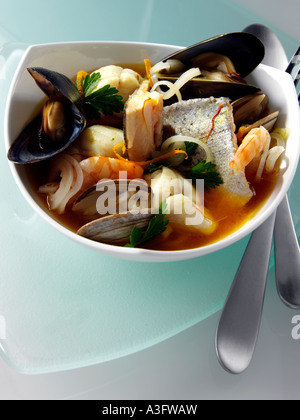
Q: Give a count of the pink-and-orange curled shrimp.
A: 2